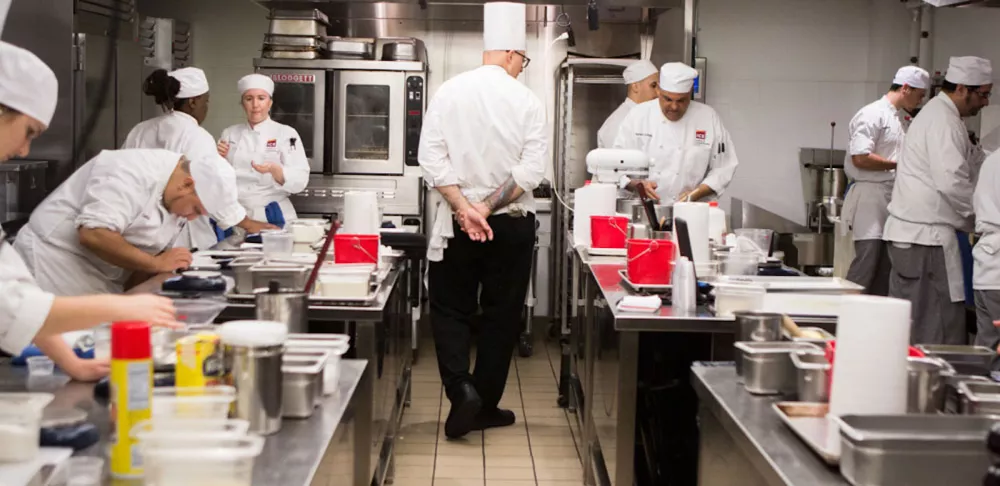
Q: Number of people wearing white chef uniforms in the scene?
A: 10